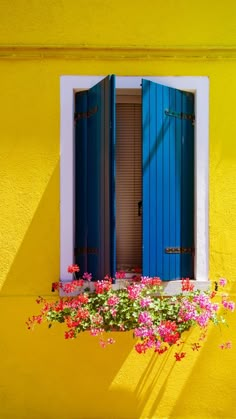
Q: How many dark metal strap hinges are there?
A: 4